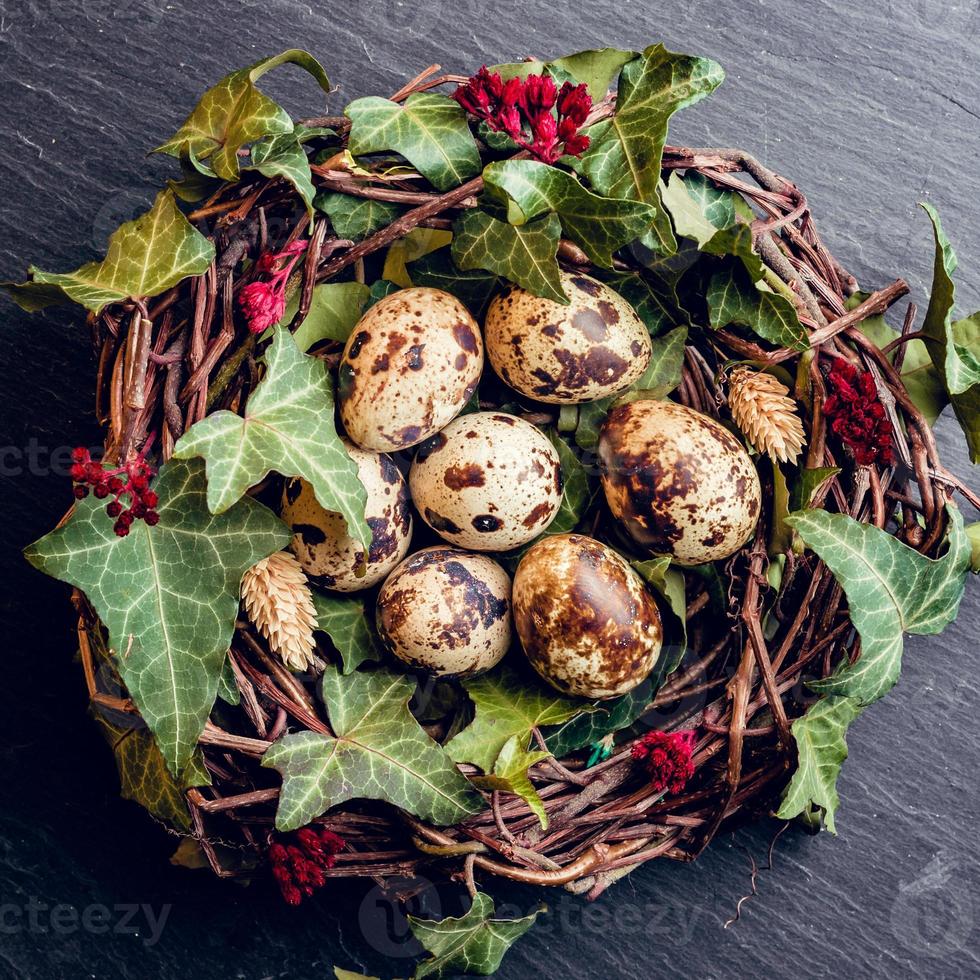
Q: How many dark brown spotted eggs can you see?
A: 7